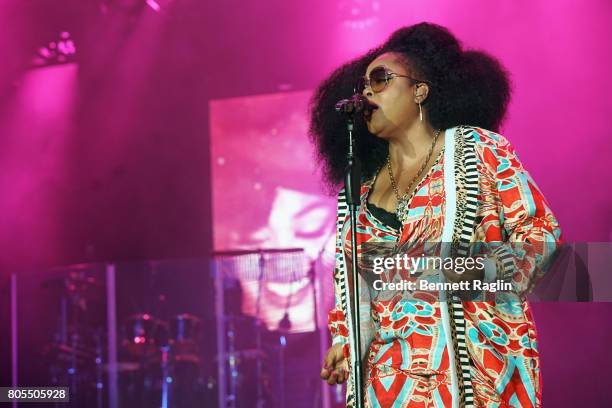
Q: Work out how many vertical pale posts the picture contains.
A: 4